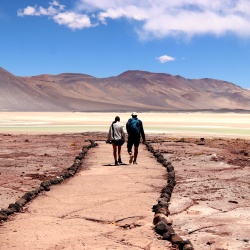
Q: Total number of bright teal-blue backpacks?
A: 1